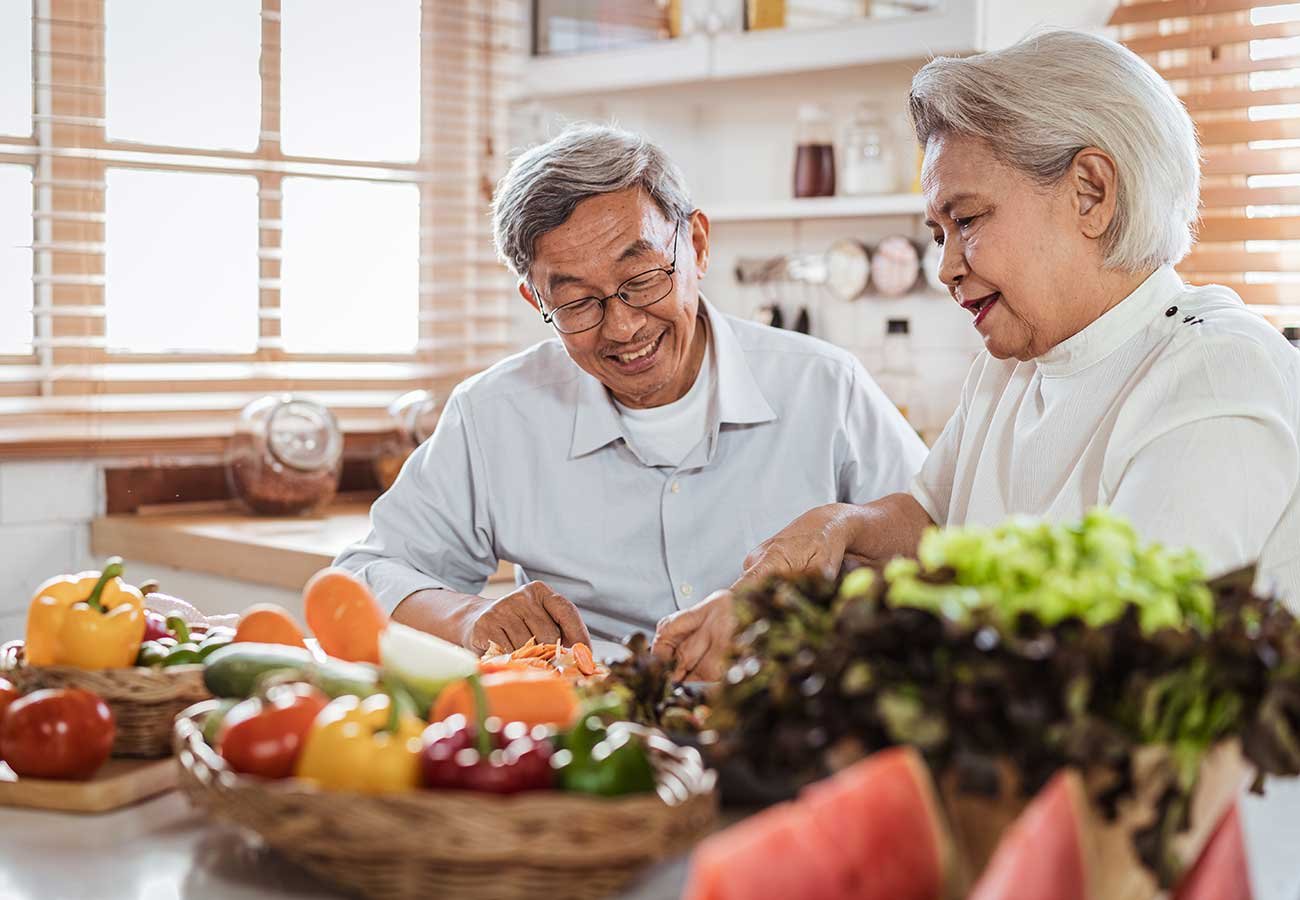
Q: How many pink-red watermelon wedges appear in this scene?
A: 3